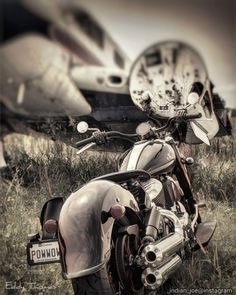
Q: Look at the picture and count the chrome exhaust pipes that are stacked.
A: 2